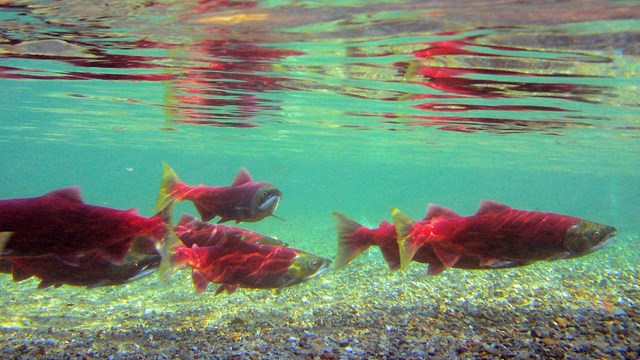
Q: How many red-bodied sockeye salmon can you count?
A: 7